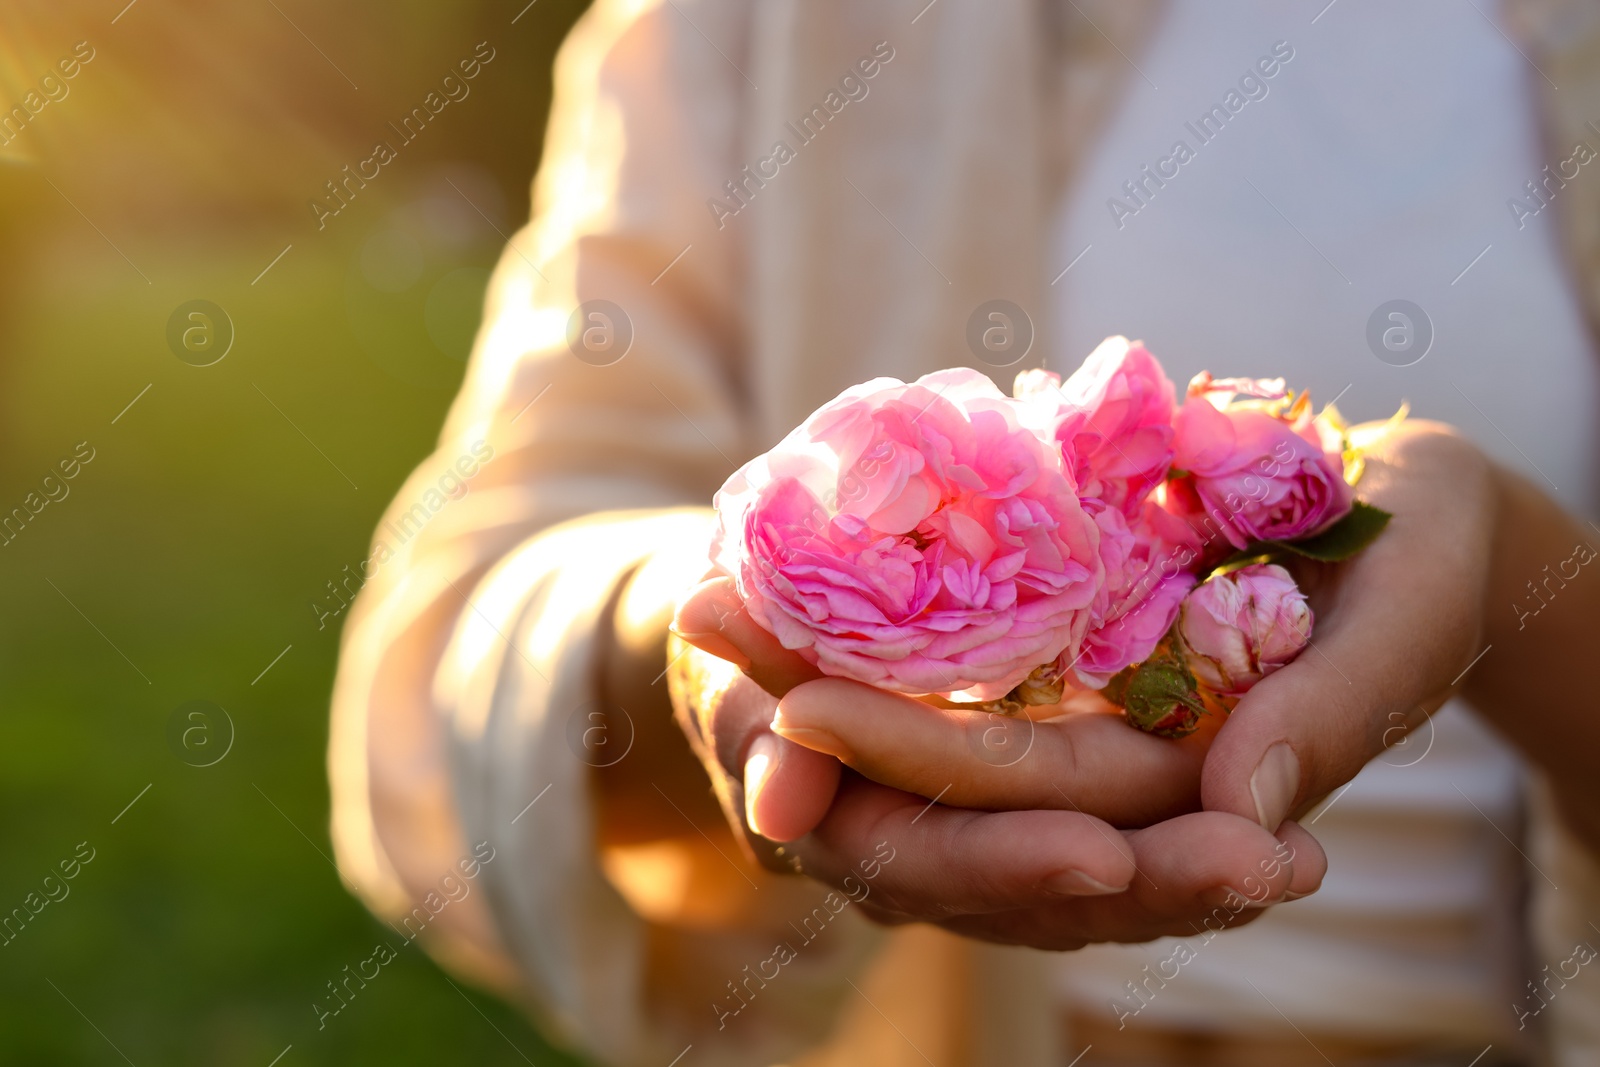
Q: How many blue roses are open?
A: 0